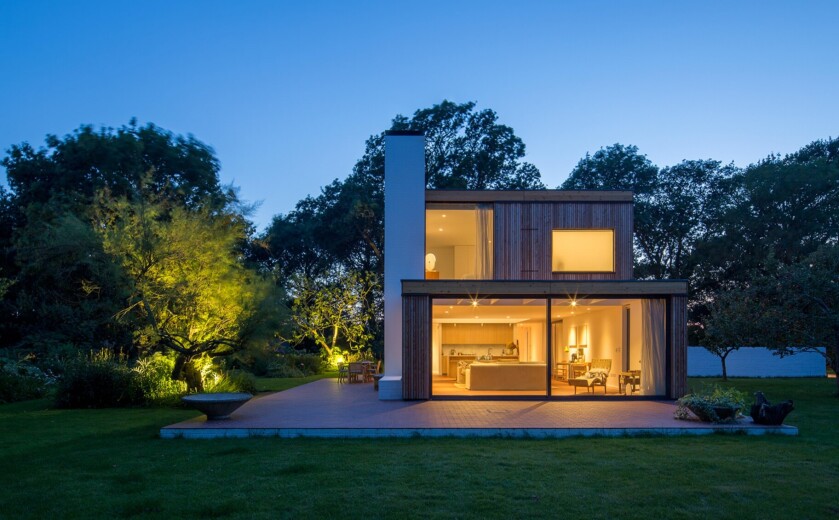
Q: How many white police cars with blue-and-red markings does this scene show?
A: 0